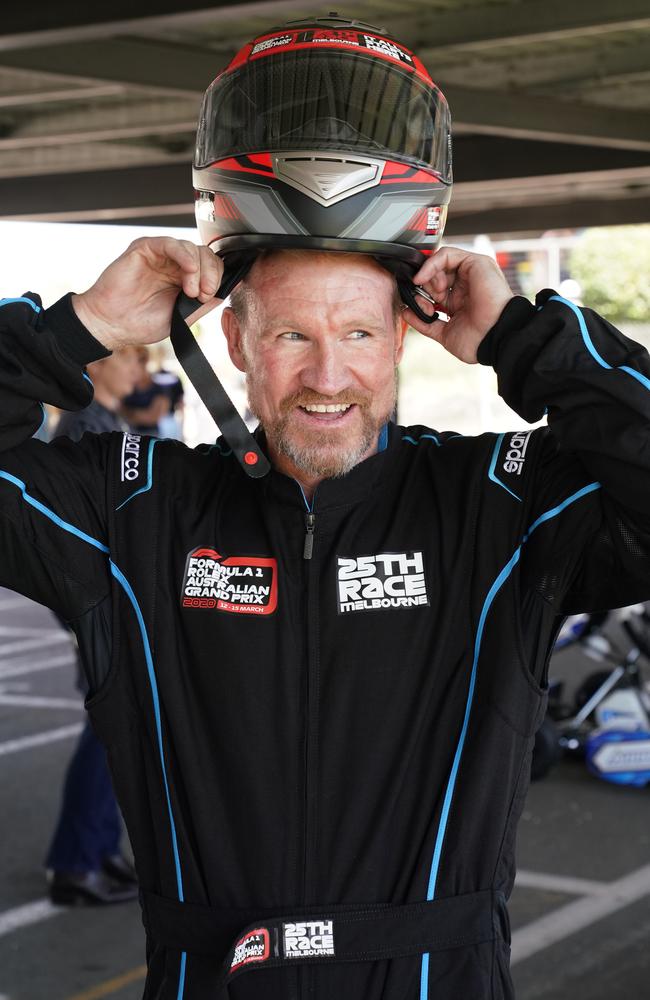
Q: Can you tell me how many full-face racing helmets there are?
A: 1